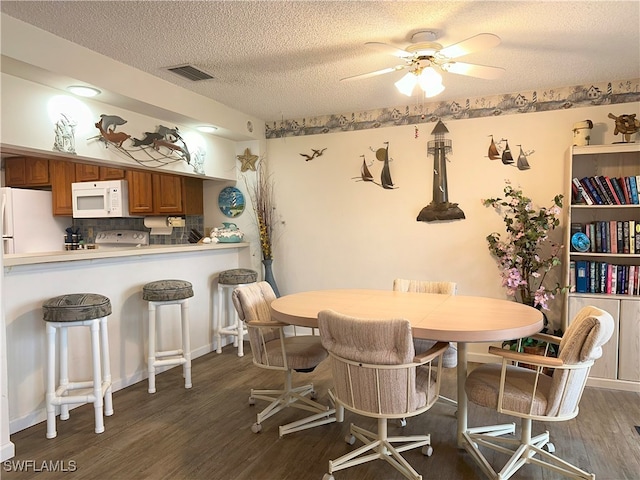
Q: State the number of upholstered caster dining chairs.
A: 4